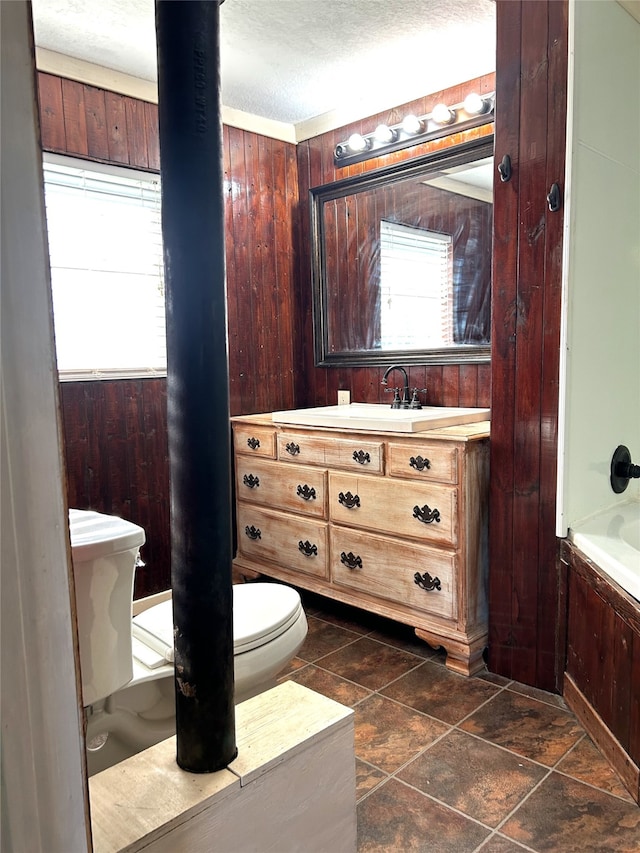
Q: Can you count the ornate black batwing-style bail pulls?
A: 12